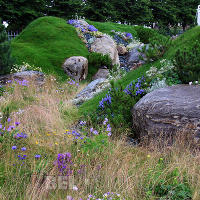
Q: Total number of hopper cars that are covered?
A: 0